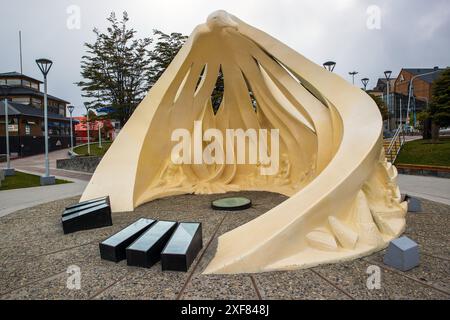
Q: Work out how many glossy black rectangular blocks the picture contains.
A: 6